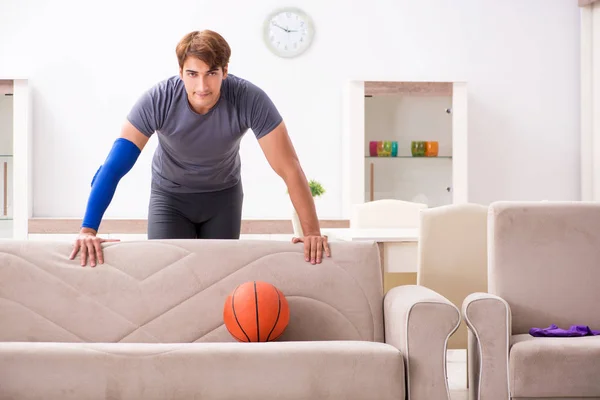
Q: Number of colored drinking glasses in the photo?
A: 5